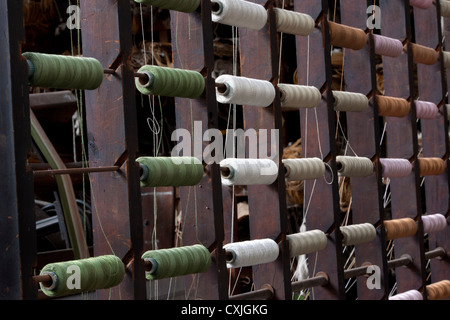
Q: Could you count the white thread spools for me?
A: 4